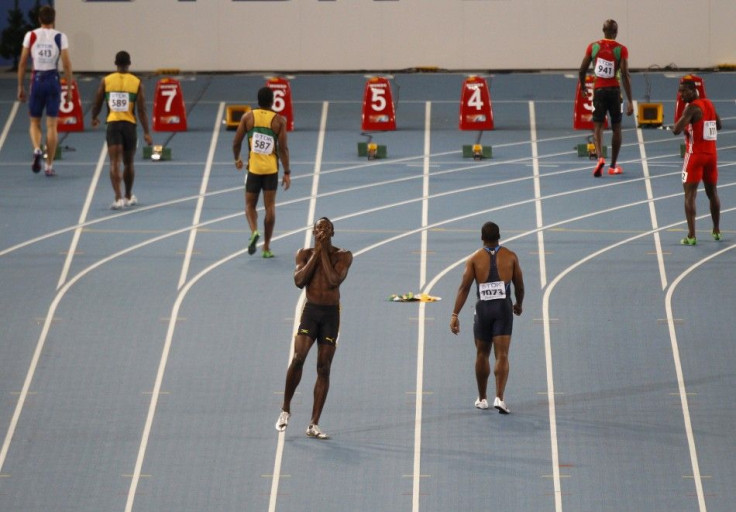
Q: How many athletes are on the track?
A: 7